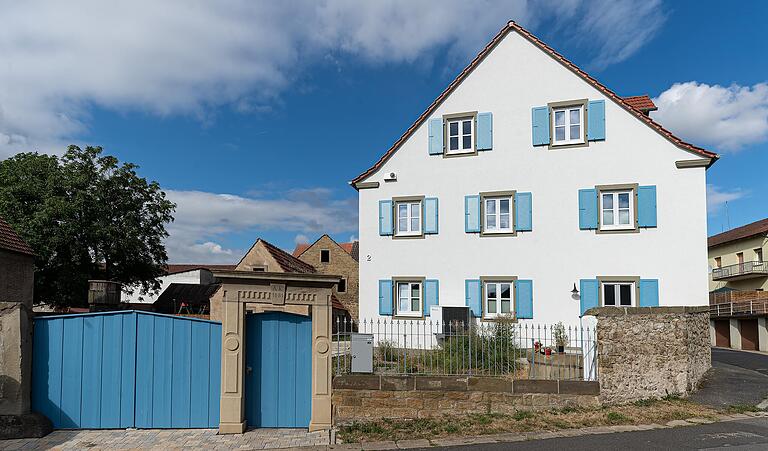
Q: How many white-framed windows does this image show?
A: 8